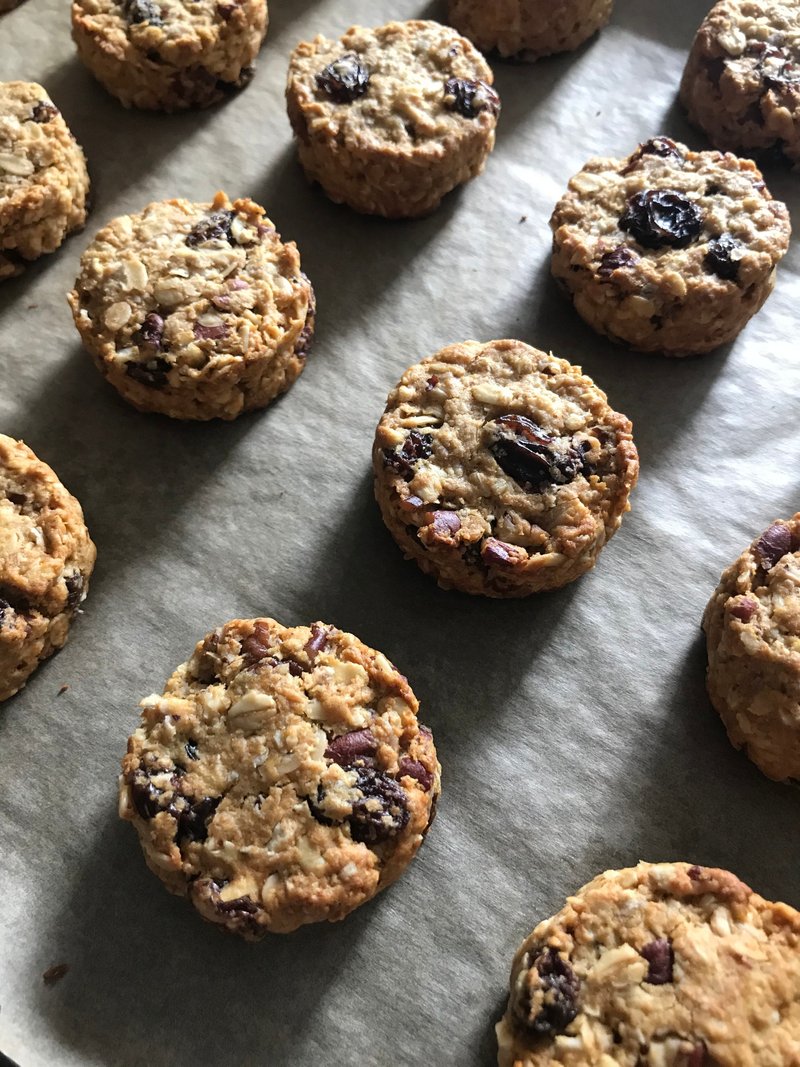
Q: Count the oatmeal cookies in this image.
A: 12